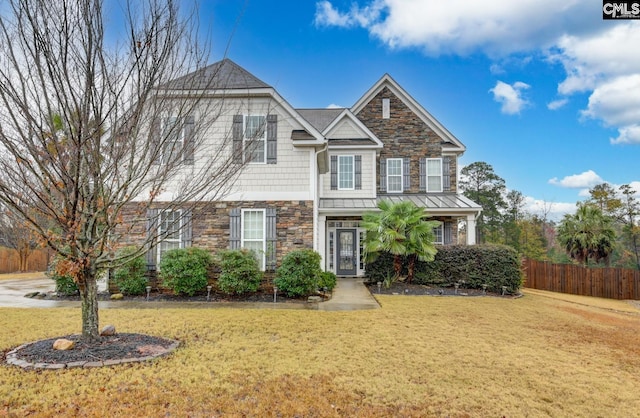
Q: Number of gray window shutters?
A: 15